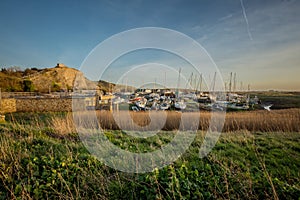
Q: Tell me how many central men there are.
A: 0